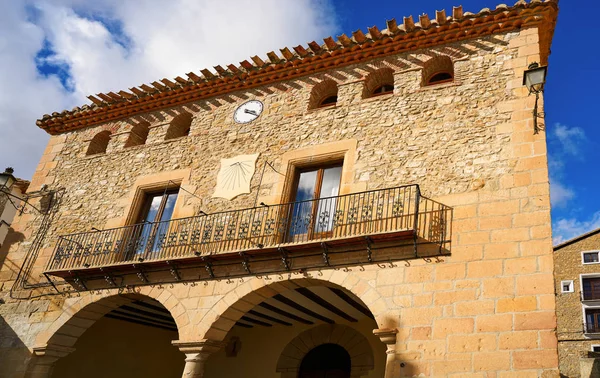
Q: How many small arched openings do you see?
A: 6